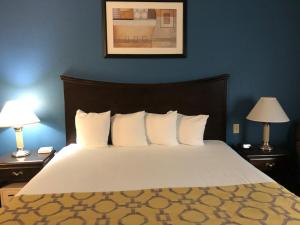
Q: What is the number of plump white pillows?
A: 4